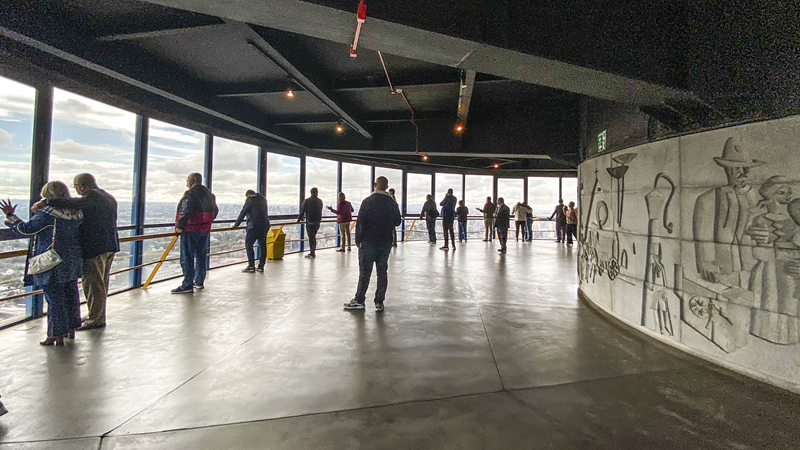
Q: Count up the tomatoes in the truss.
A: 0